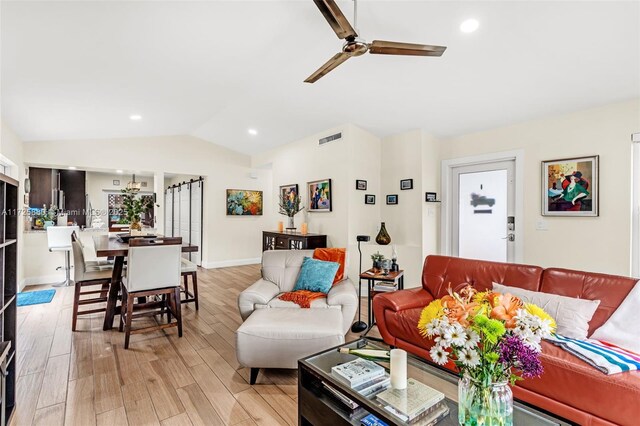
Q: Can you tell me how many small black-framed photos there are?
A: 5